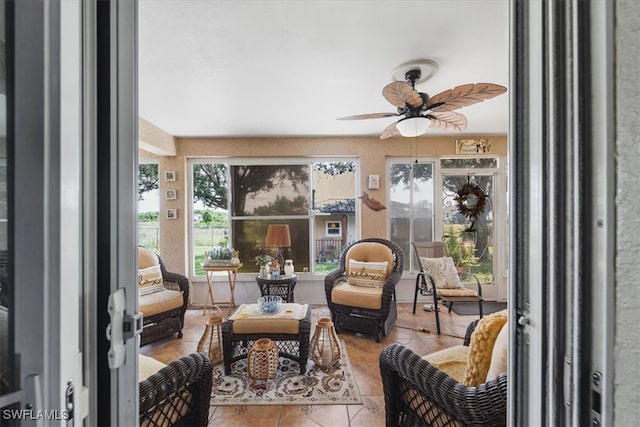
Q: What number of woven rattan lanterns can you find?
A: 3